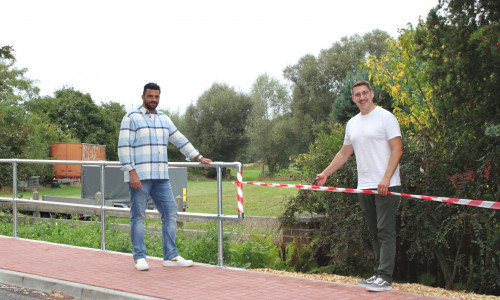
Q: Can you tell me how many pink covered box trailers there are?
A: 0